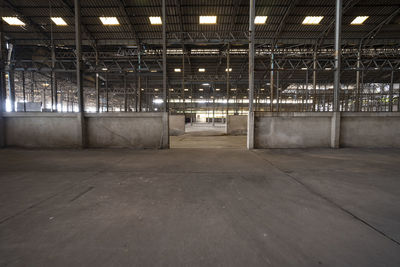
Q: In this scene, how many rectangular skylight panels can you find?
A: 8